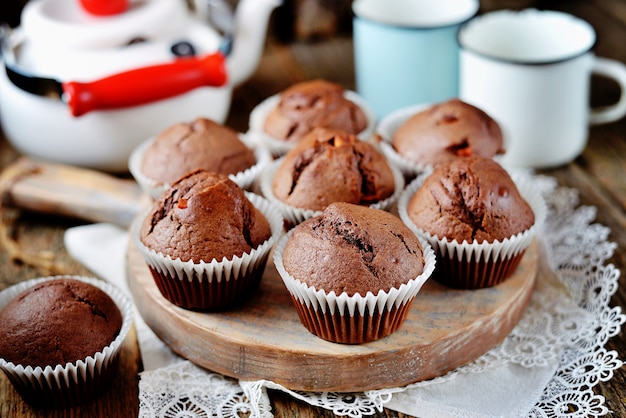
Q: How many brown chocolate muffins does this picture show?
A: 8